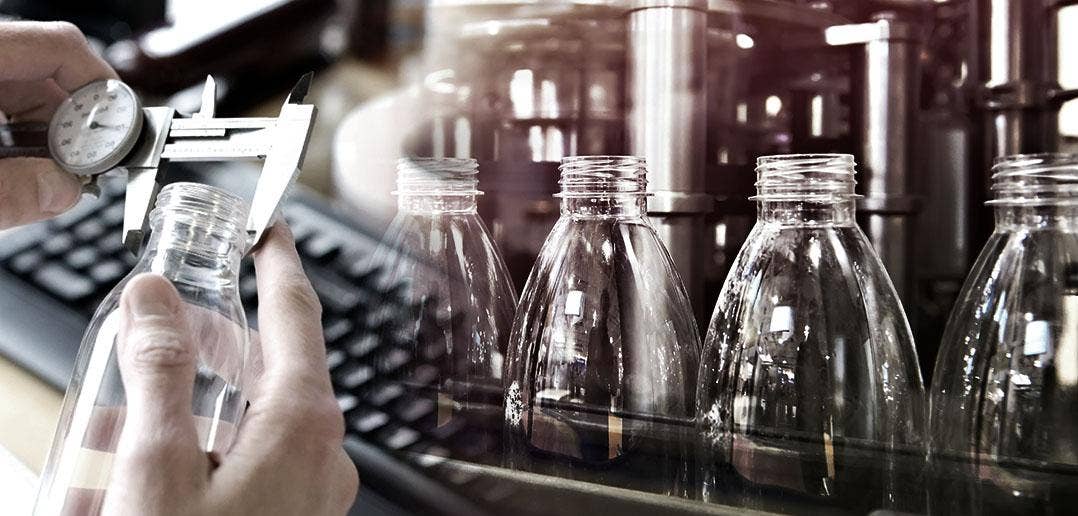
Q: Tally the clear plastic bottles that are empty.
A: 5